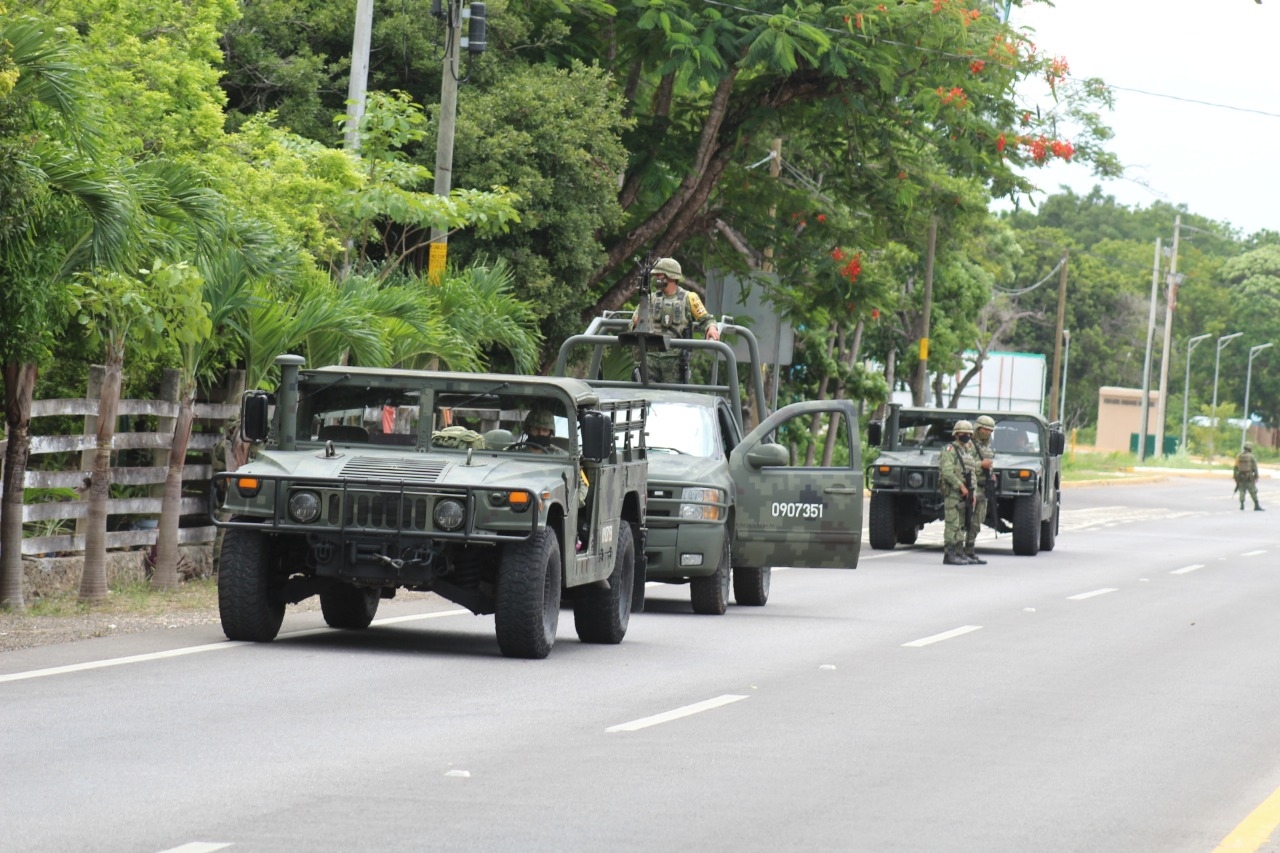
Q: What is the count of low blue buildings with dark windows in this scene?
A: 0